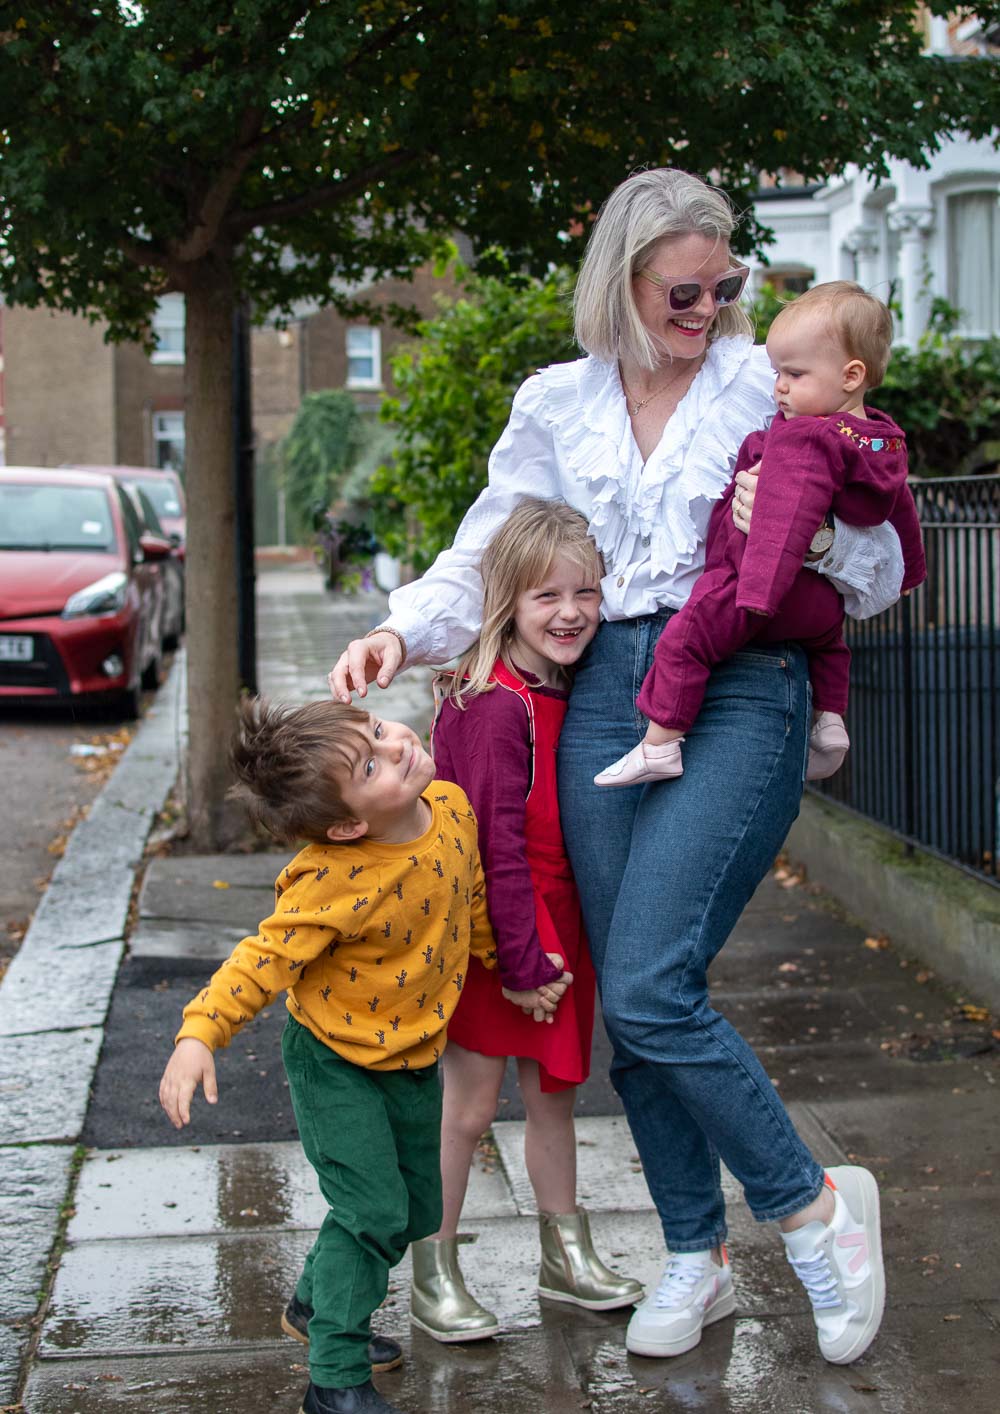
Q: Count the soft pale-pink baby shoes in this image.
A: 2